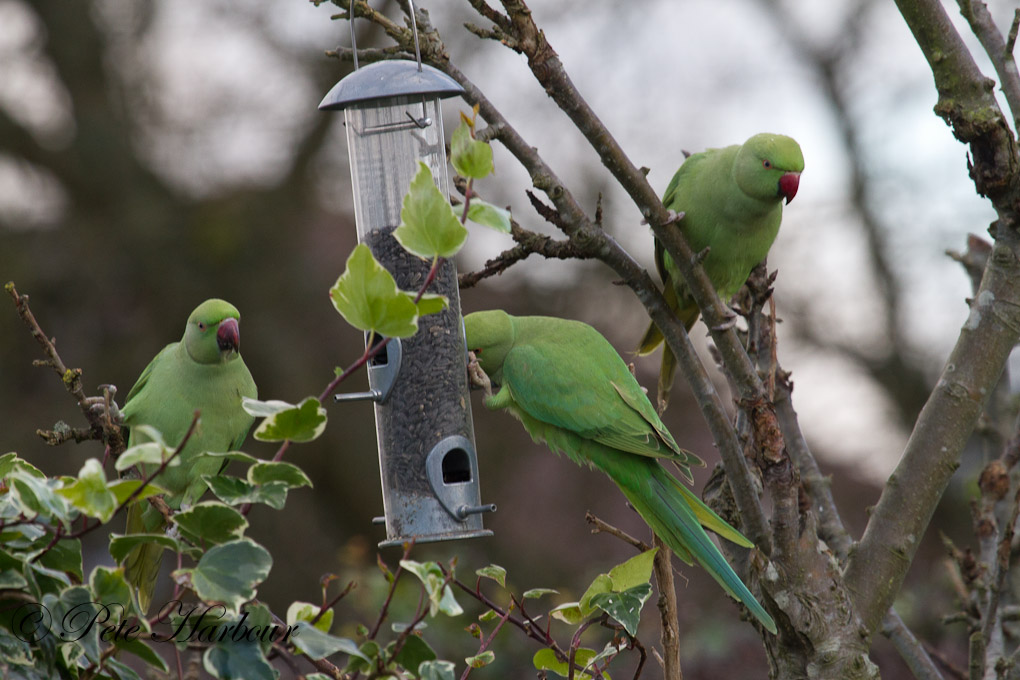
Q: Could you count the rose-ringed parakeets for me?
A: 3